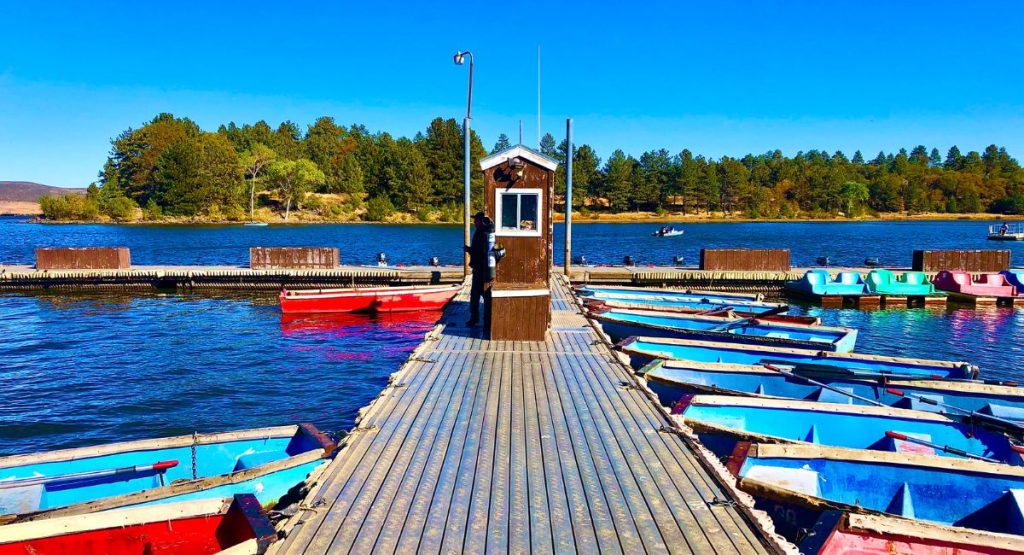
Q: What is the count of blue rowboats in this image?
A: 8